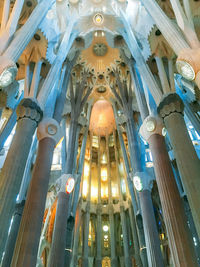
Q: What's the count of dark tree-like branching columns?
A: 2